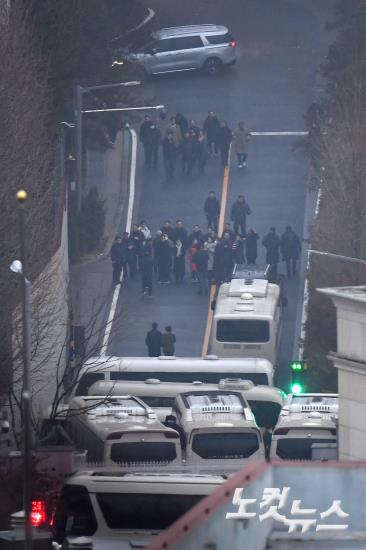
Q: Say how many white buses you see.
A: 7